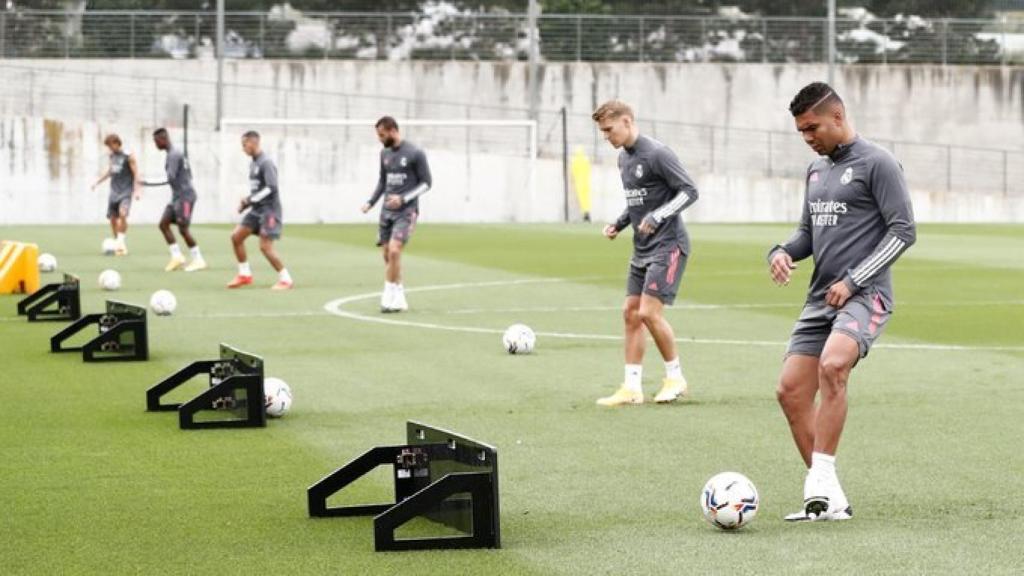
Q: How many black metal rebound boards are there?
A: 4